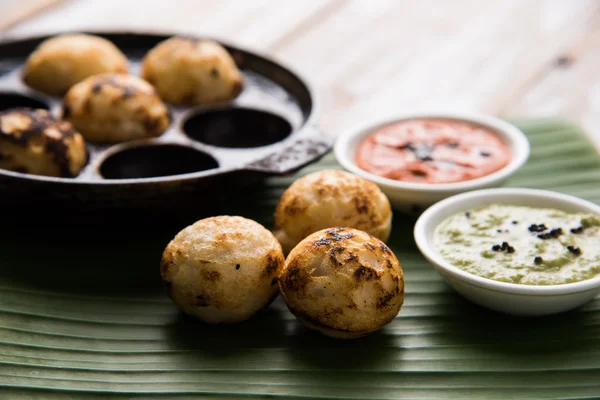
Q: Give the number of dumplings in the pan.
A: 4